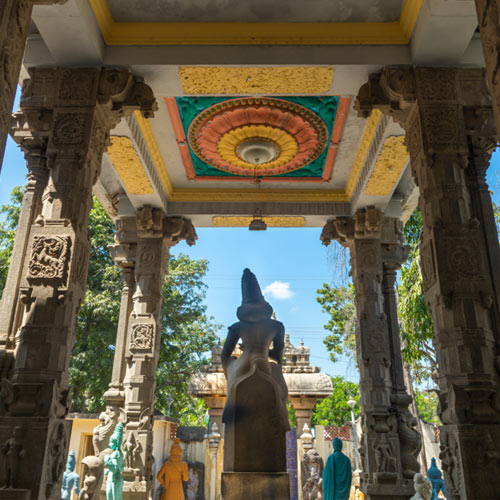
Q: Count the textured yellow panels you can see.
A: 4